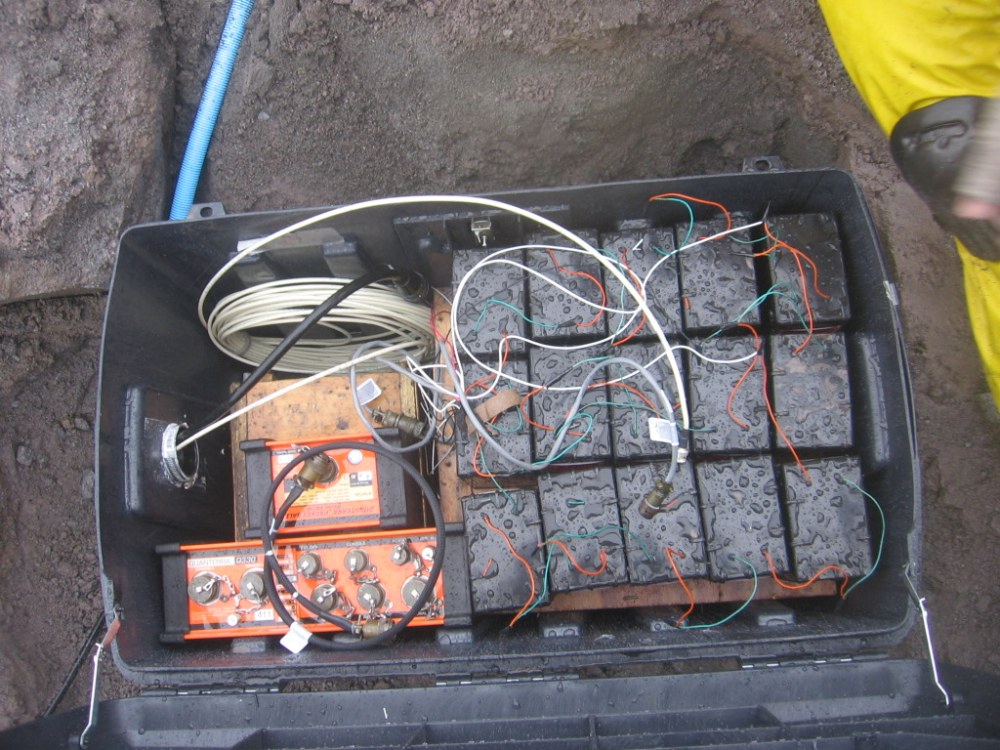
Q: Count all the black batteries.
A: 15